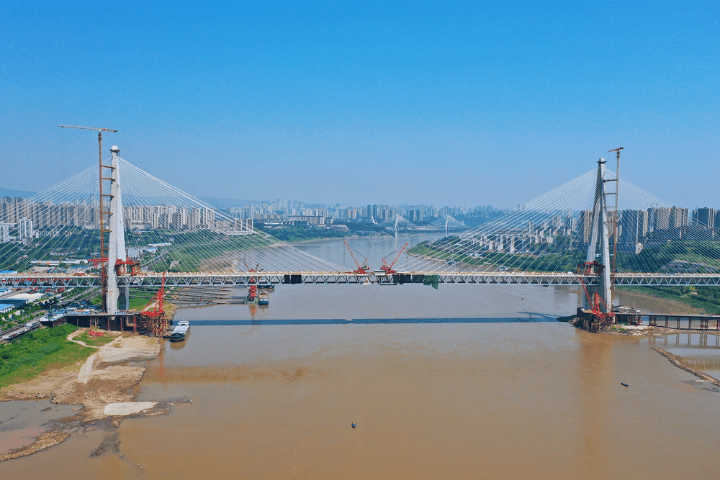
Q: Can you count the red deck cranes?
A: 2